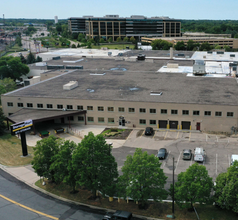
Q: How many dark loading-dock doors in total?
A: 3